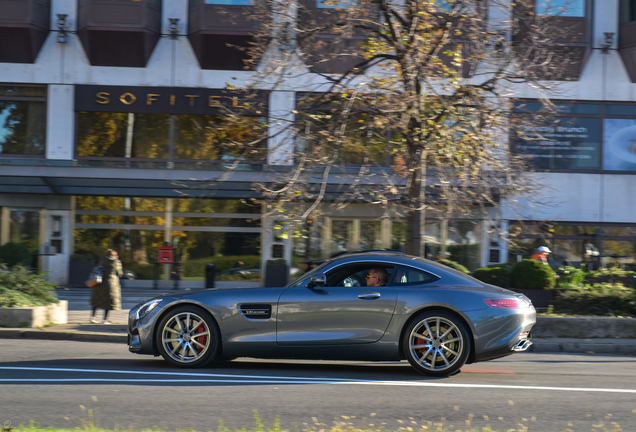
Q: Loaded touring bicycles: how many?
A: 0